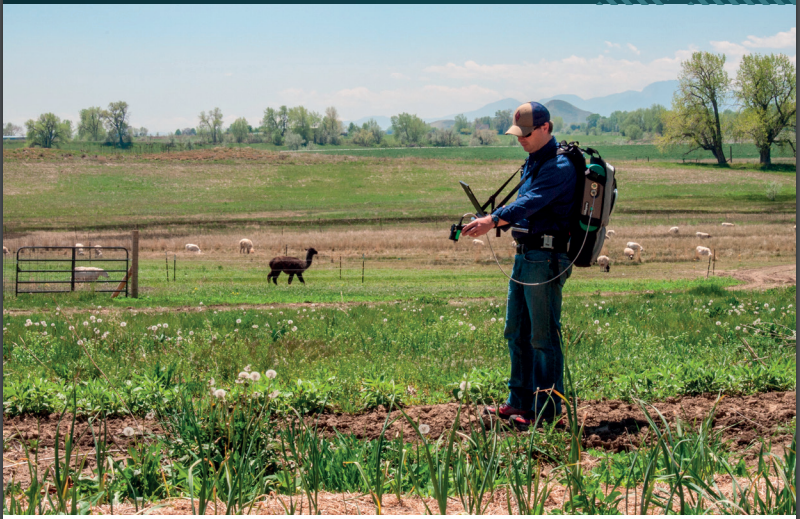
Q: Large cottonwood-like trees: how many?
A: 2